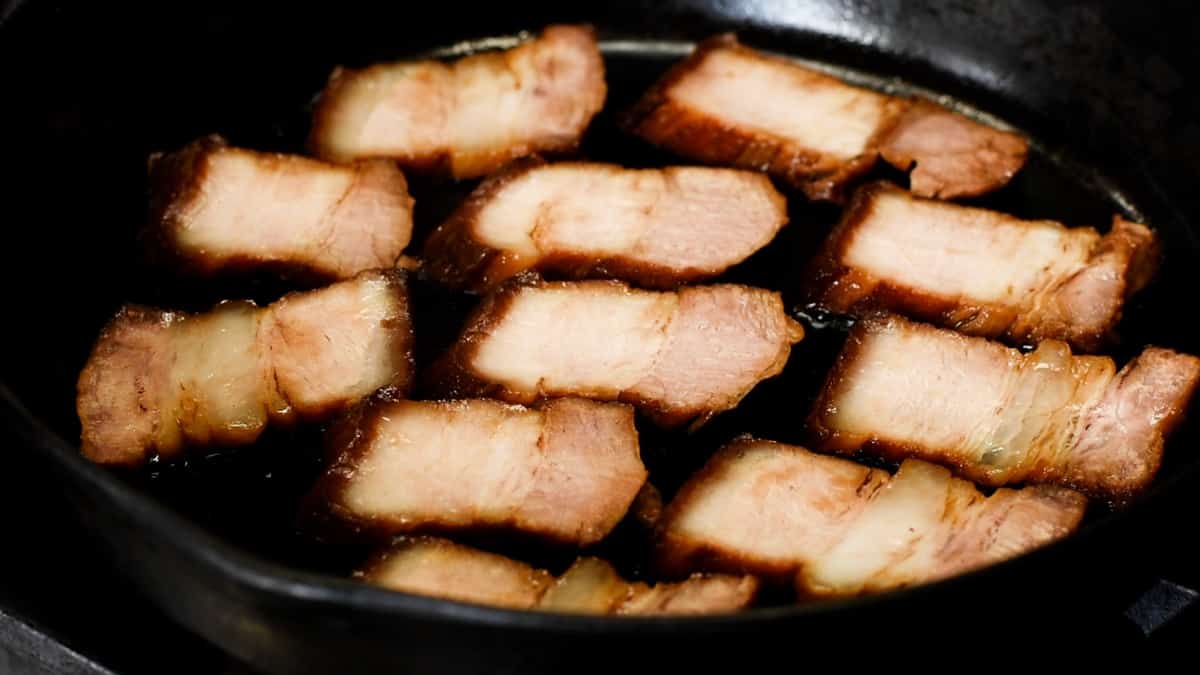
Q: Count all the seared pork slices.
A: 11